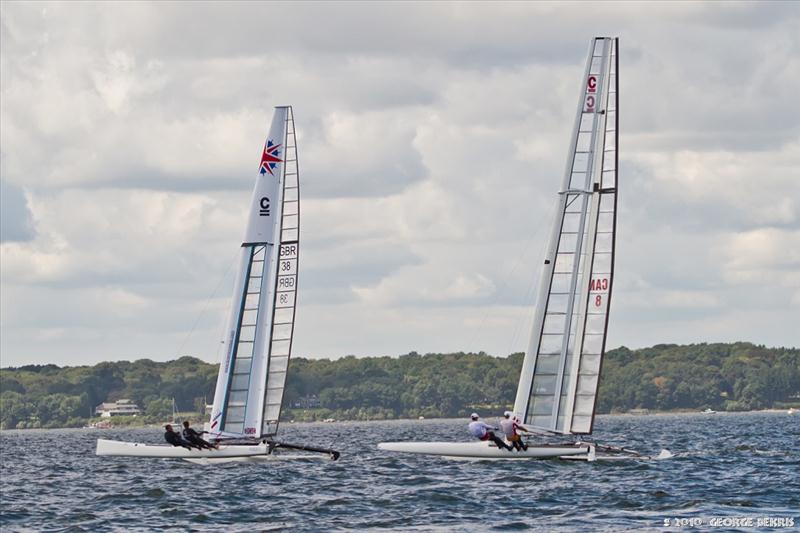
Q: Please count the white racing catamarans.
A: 2